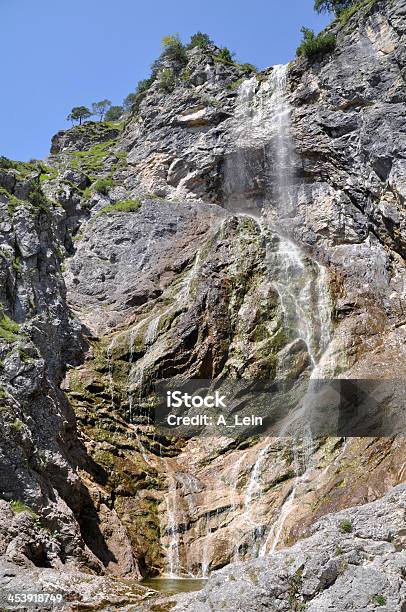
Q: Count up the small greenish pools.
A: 1